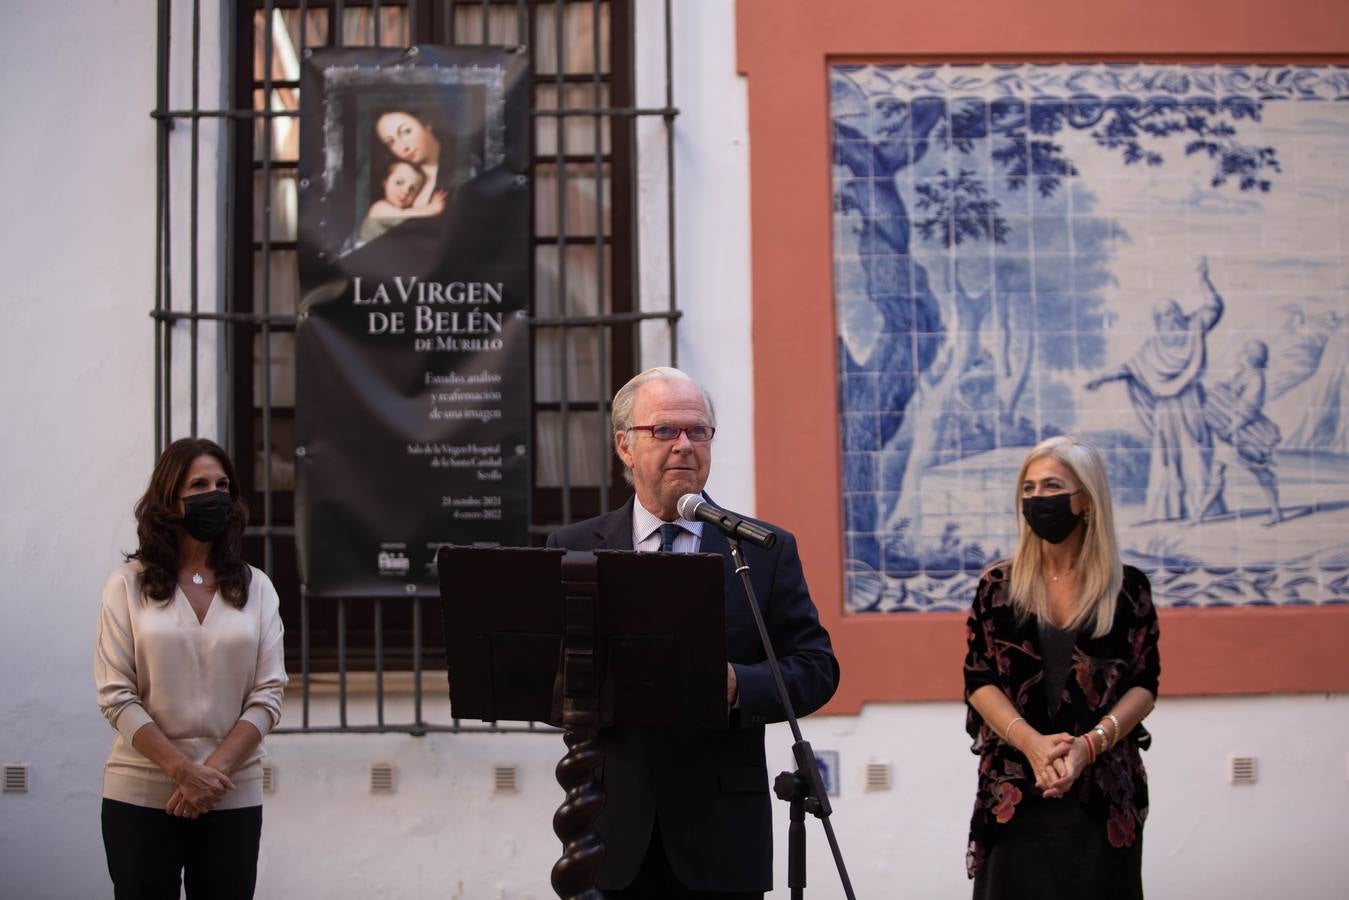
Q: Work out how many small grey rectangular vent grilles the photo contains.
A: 6